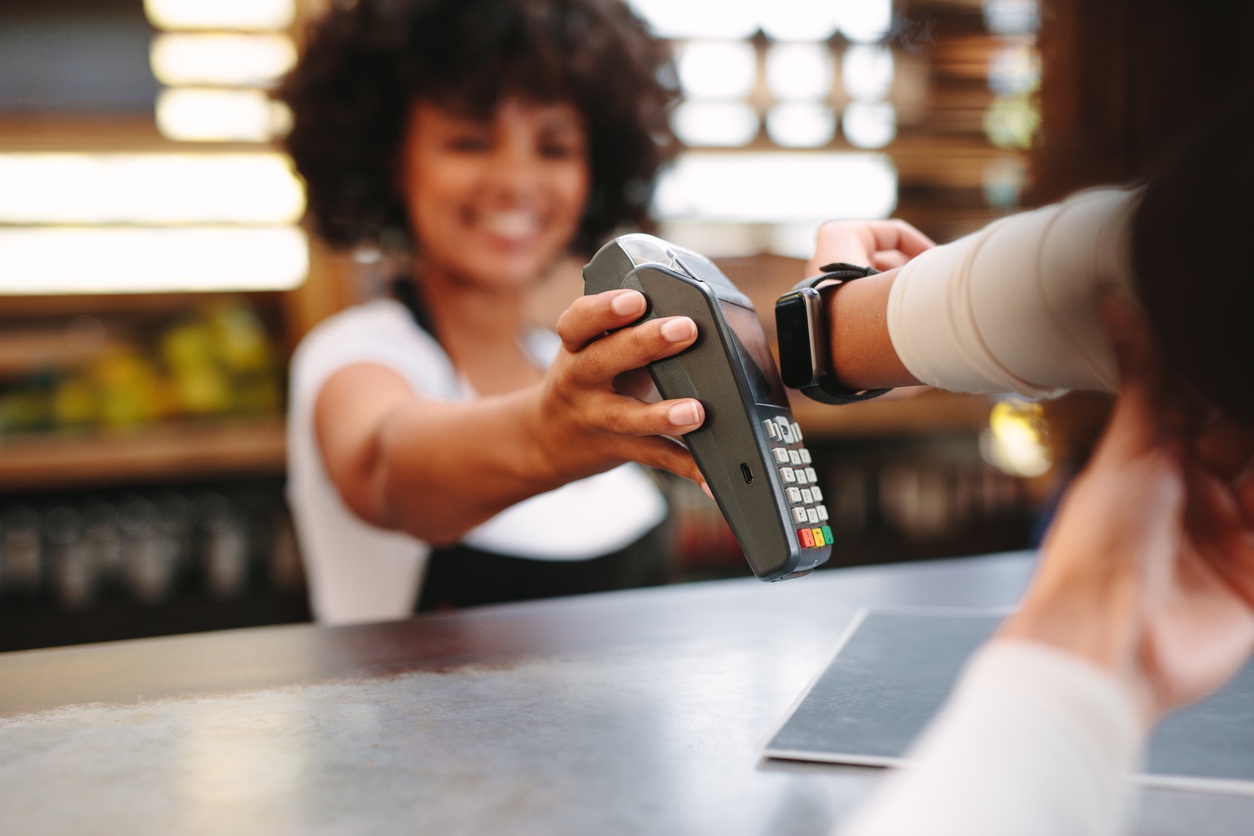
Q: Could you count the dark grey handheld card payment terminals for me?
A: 1